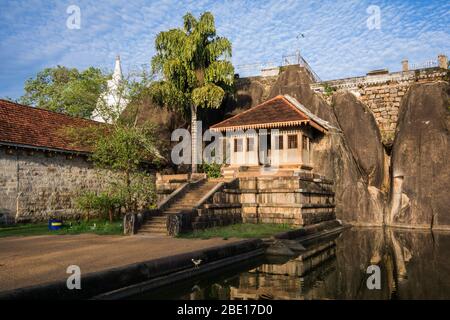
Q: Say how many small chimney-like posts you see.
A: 2